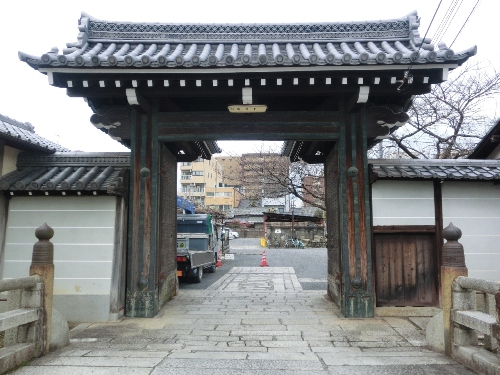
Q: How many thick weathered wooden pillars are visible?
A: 2